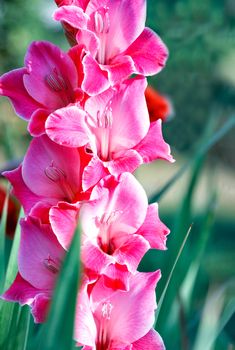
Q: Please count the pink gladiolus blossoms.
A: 7